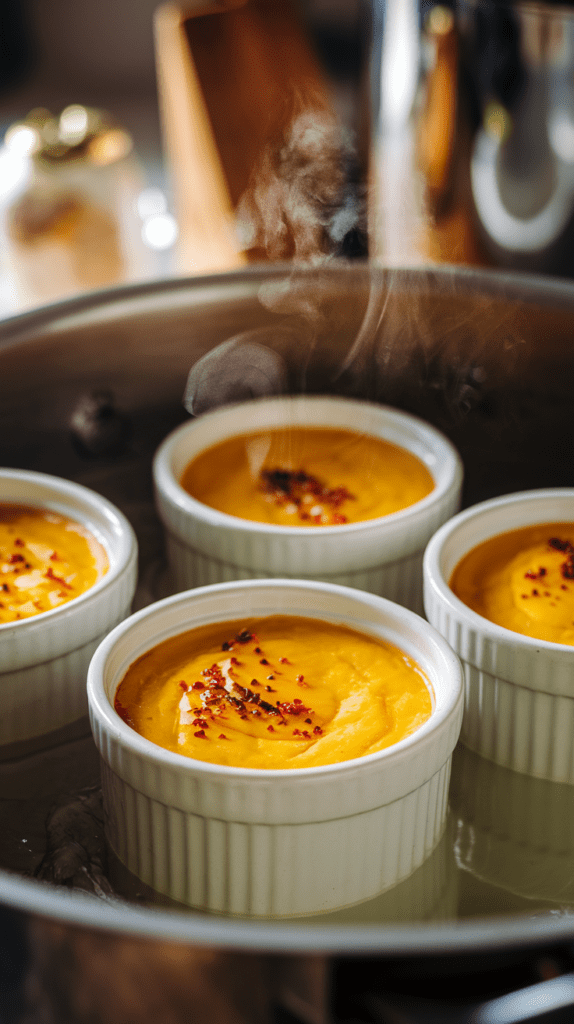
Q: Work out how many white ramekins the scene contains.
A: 4